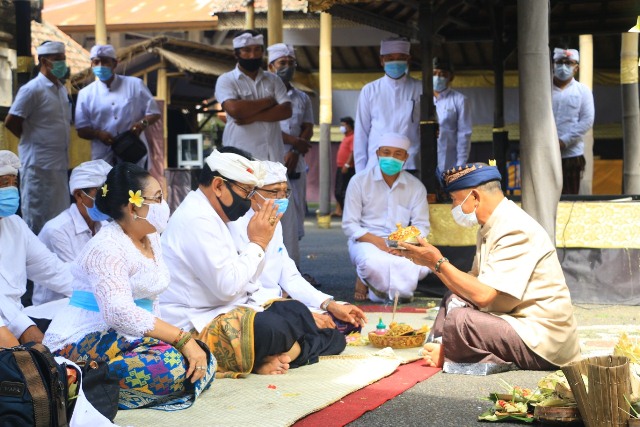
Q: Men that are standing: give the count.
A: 8